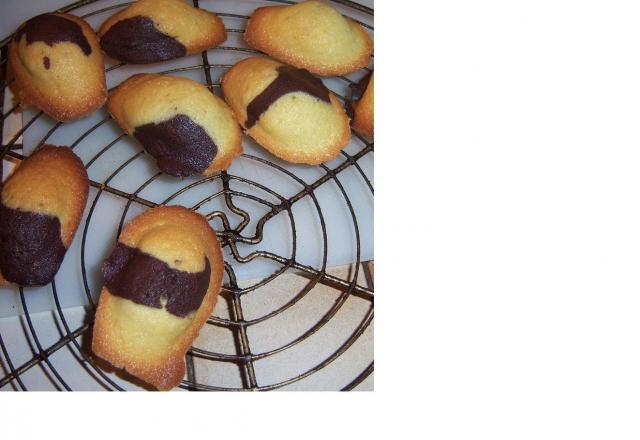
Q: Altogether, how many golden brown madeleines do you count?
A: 8